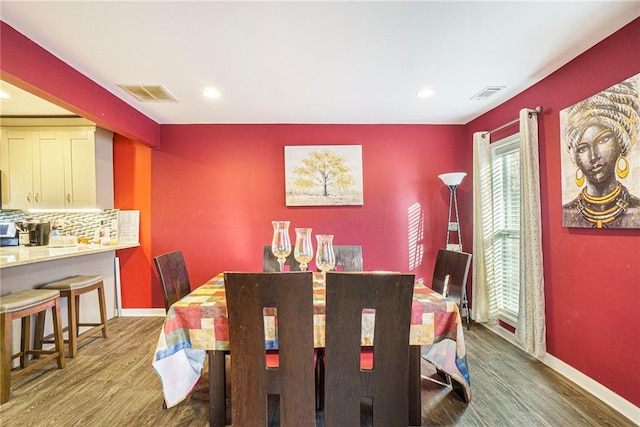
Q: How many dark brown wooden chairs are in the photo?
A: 6